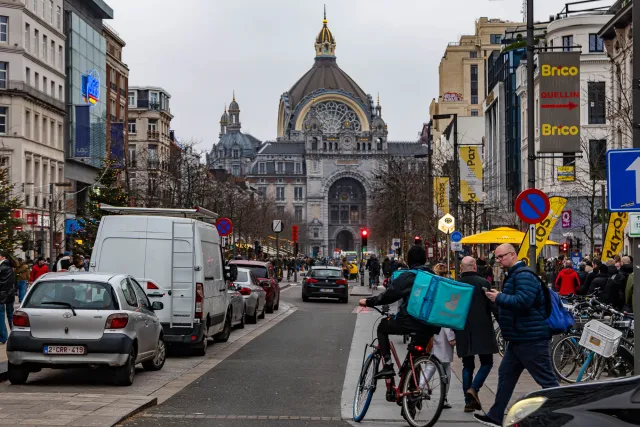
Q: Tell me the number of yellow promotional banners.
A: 4